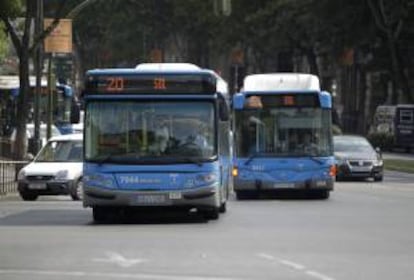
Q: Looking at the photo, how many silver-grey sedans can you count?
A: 1